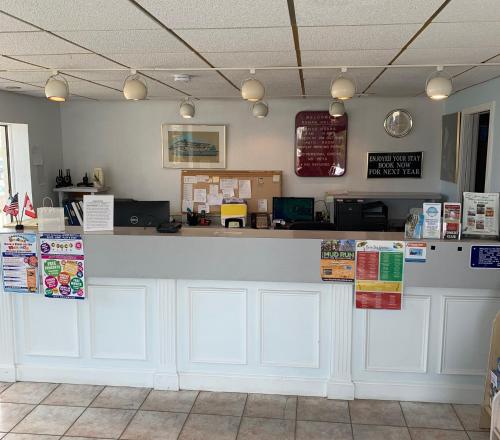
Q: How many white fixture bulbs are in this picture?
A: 8